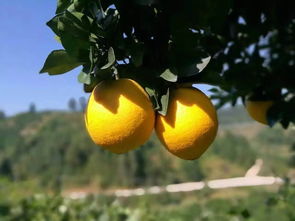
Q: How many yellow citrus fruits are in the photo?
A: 3